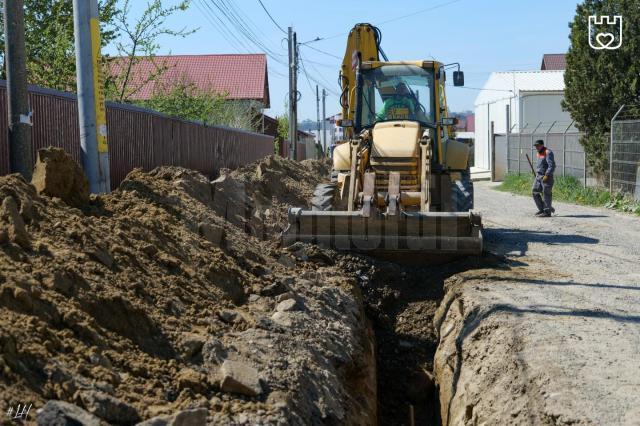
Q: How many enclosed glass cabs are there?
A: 1